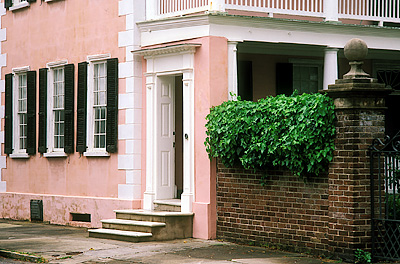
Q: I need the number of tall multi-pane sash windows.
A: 3